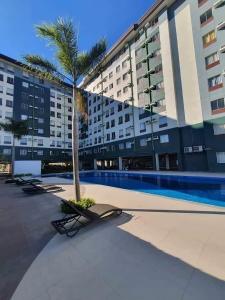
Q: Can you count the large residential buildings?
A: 2